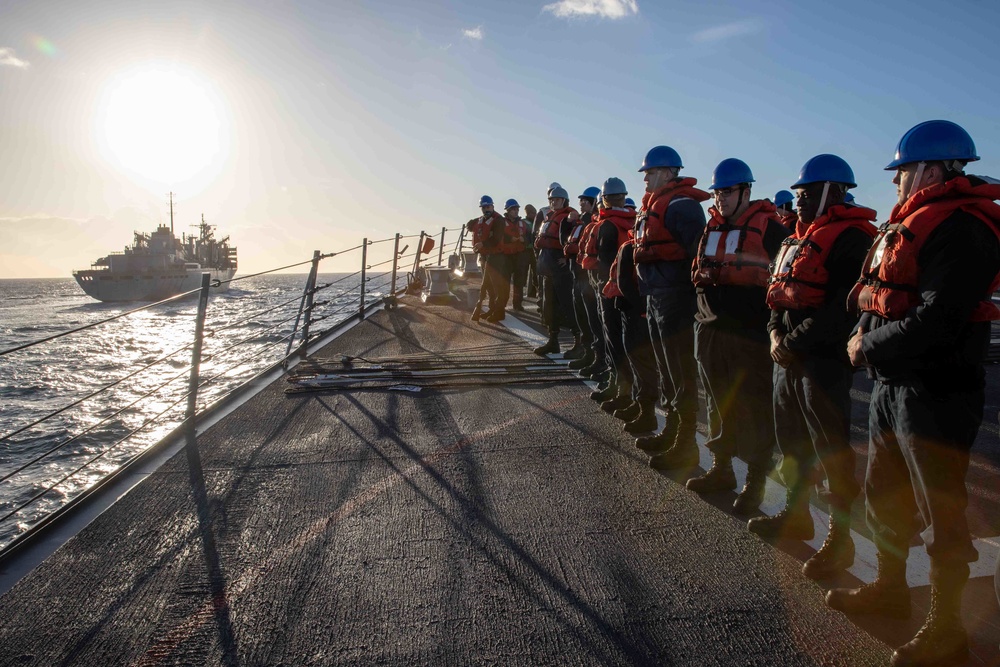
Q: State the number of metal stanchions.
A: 7